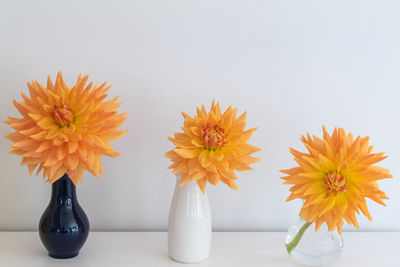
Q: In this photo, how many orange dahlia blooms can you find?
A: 3